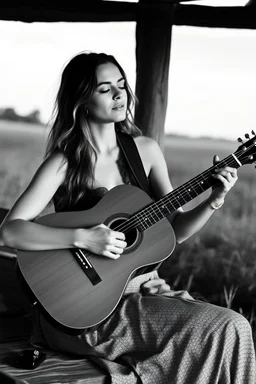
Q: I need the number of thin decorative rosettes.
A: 1